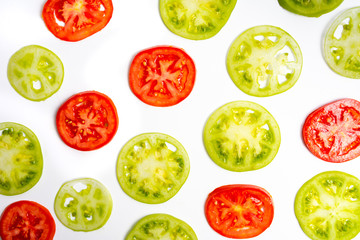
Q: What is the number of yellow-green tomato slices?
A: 11